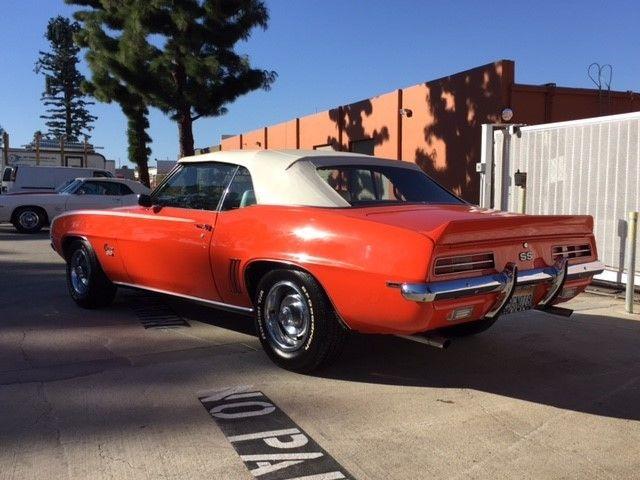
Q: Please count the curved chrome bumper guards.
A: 2